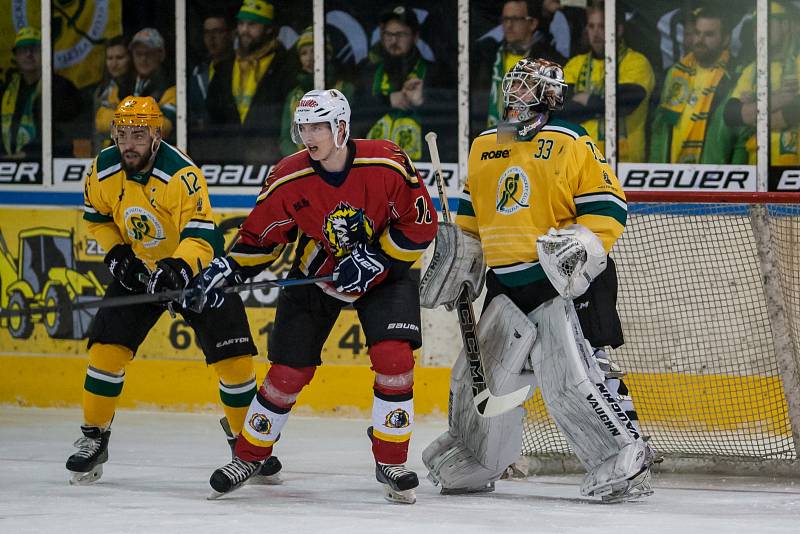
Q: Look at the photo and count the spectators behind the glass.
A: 11